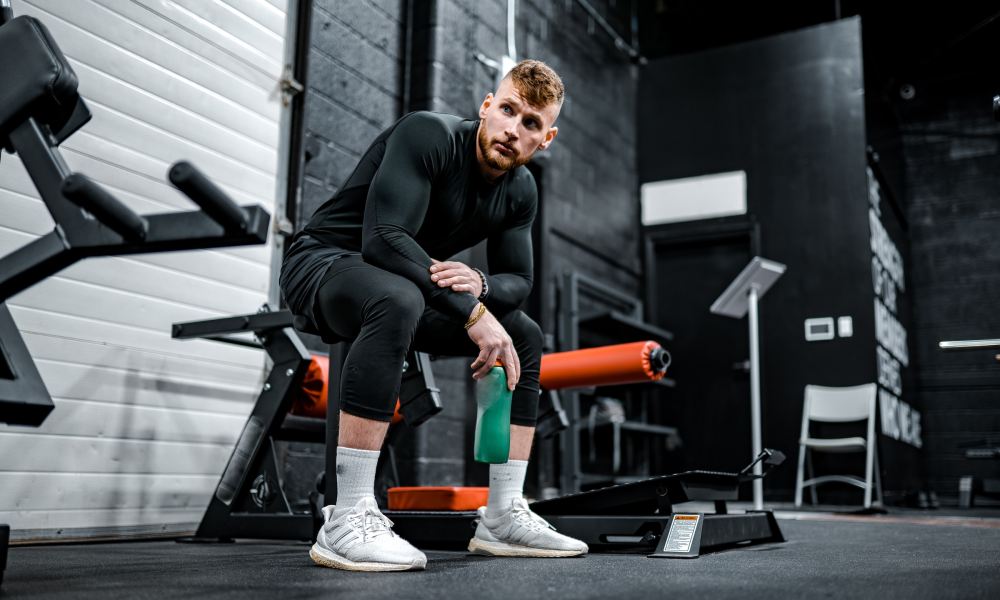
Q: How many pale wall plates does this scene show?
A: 2